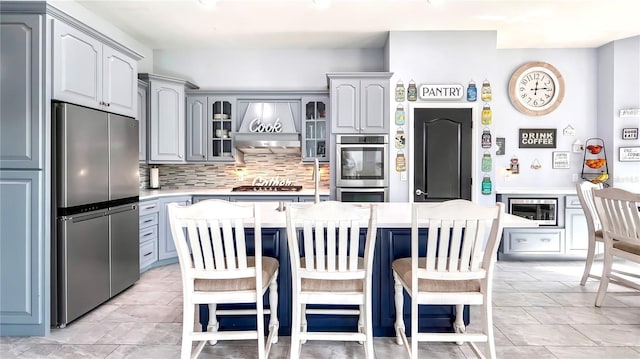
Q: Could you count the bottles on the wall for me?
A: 11